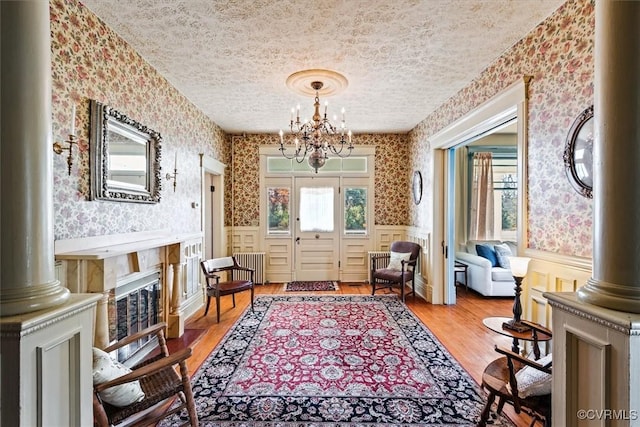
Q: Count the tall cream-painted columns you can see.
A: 2